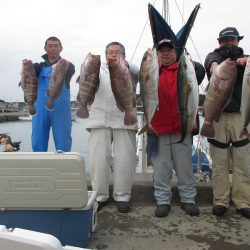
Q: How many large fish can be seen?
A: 8